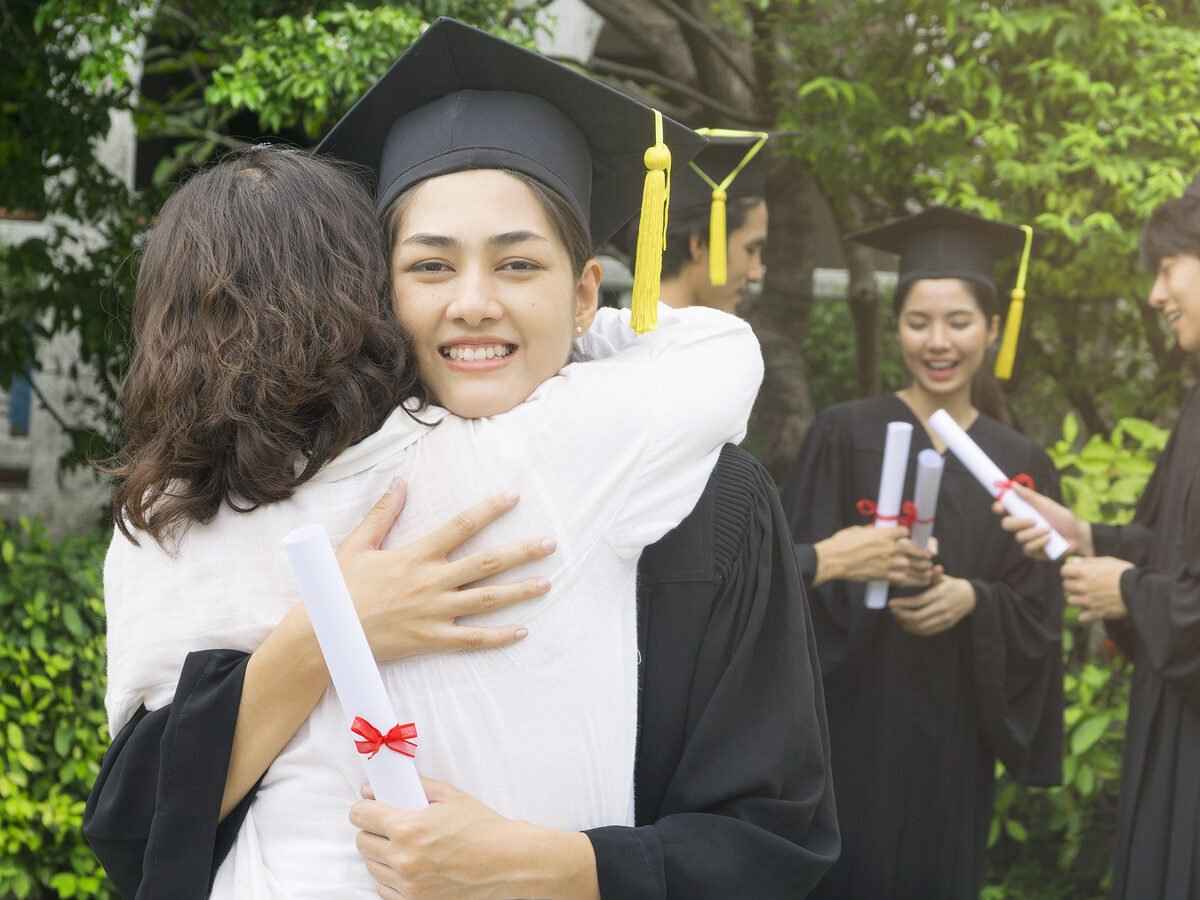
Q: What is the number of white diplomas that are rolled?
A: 4